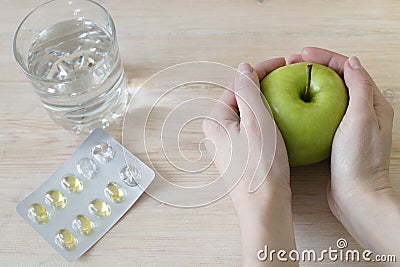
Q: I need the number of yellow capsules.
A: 7